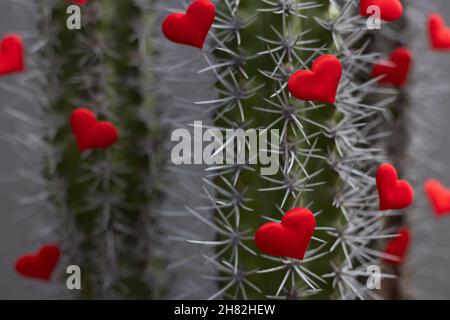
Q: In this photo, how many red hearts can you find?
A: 13